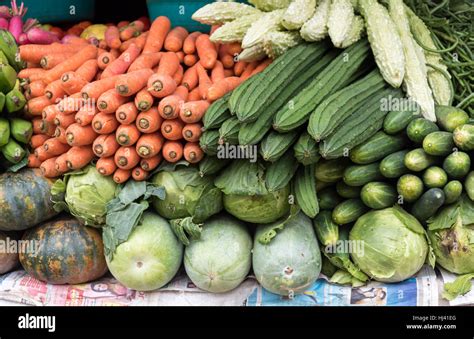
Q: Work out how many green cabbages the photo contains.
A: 5